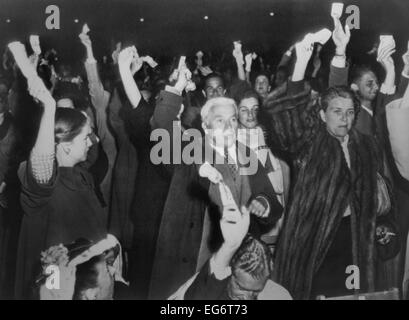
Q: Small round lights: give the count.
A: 5